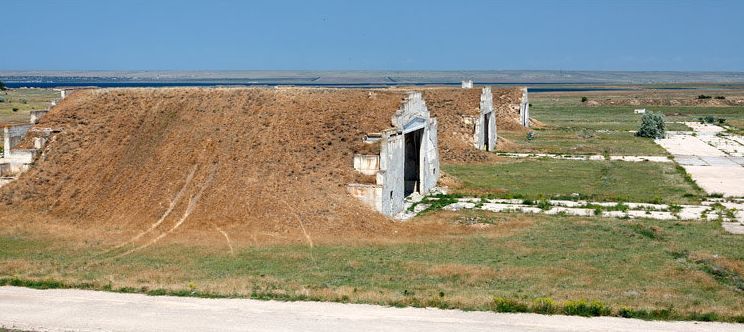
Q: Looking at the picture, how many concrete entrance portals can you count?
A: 3